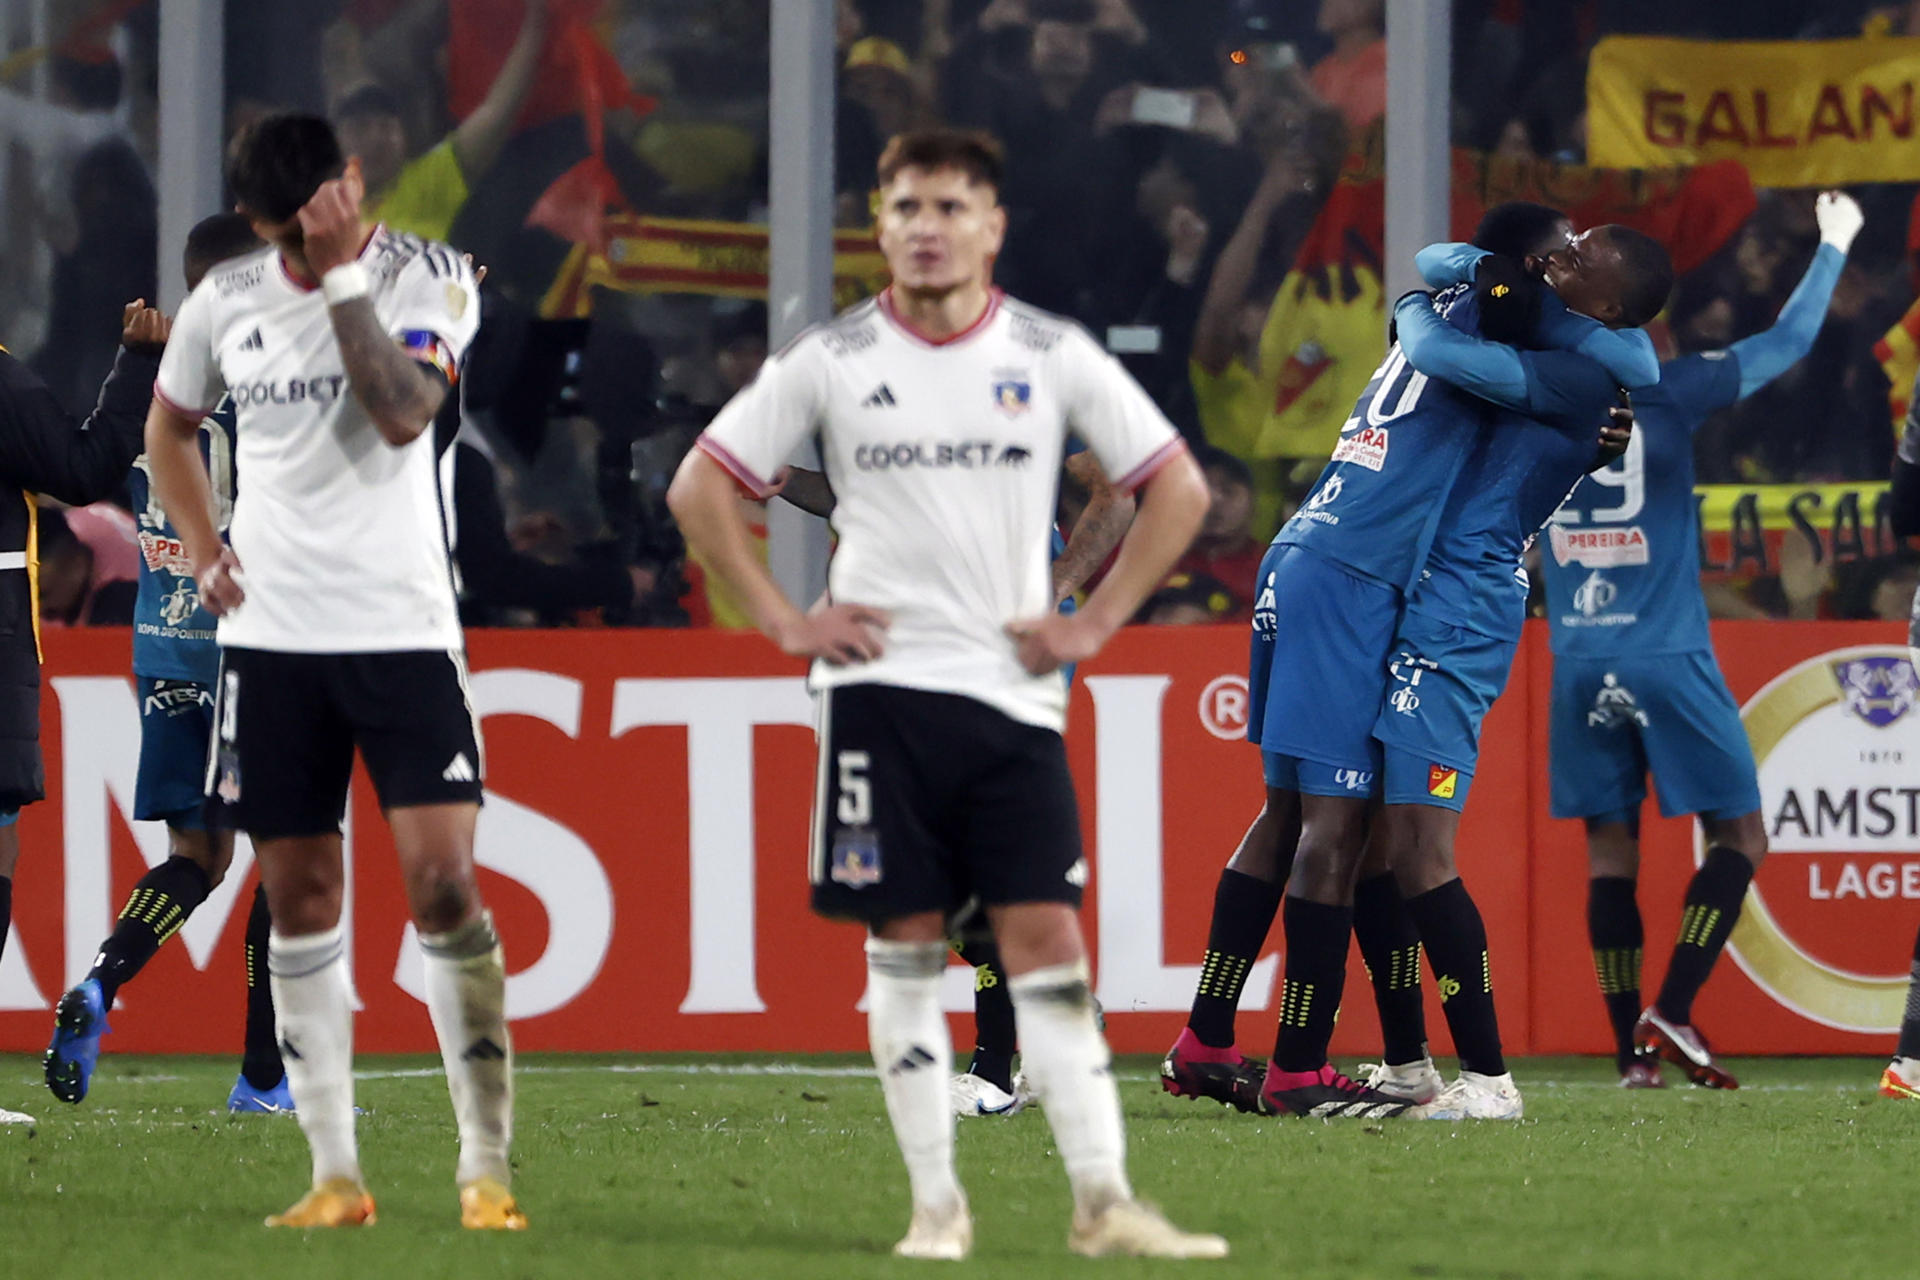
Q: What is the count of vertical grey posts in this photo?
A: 3